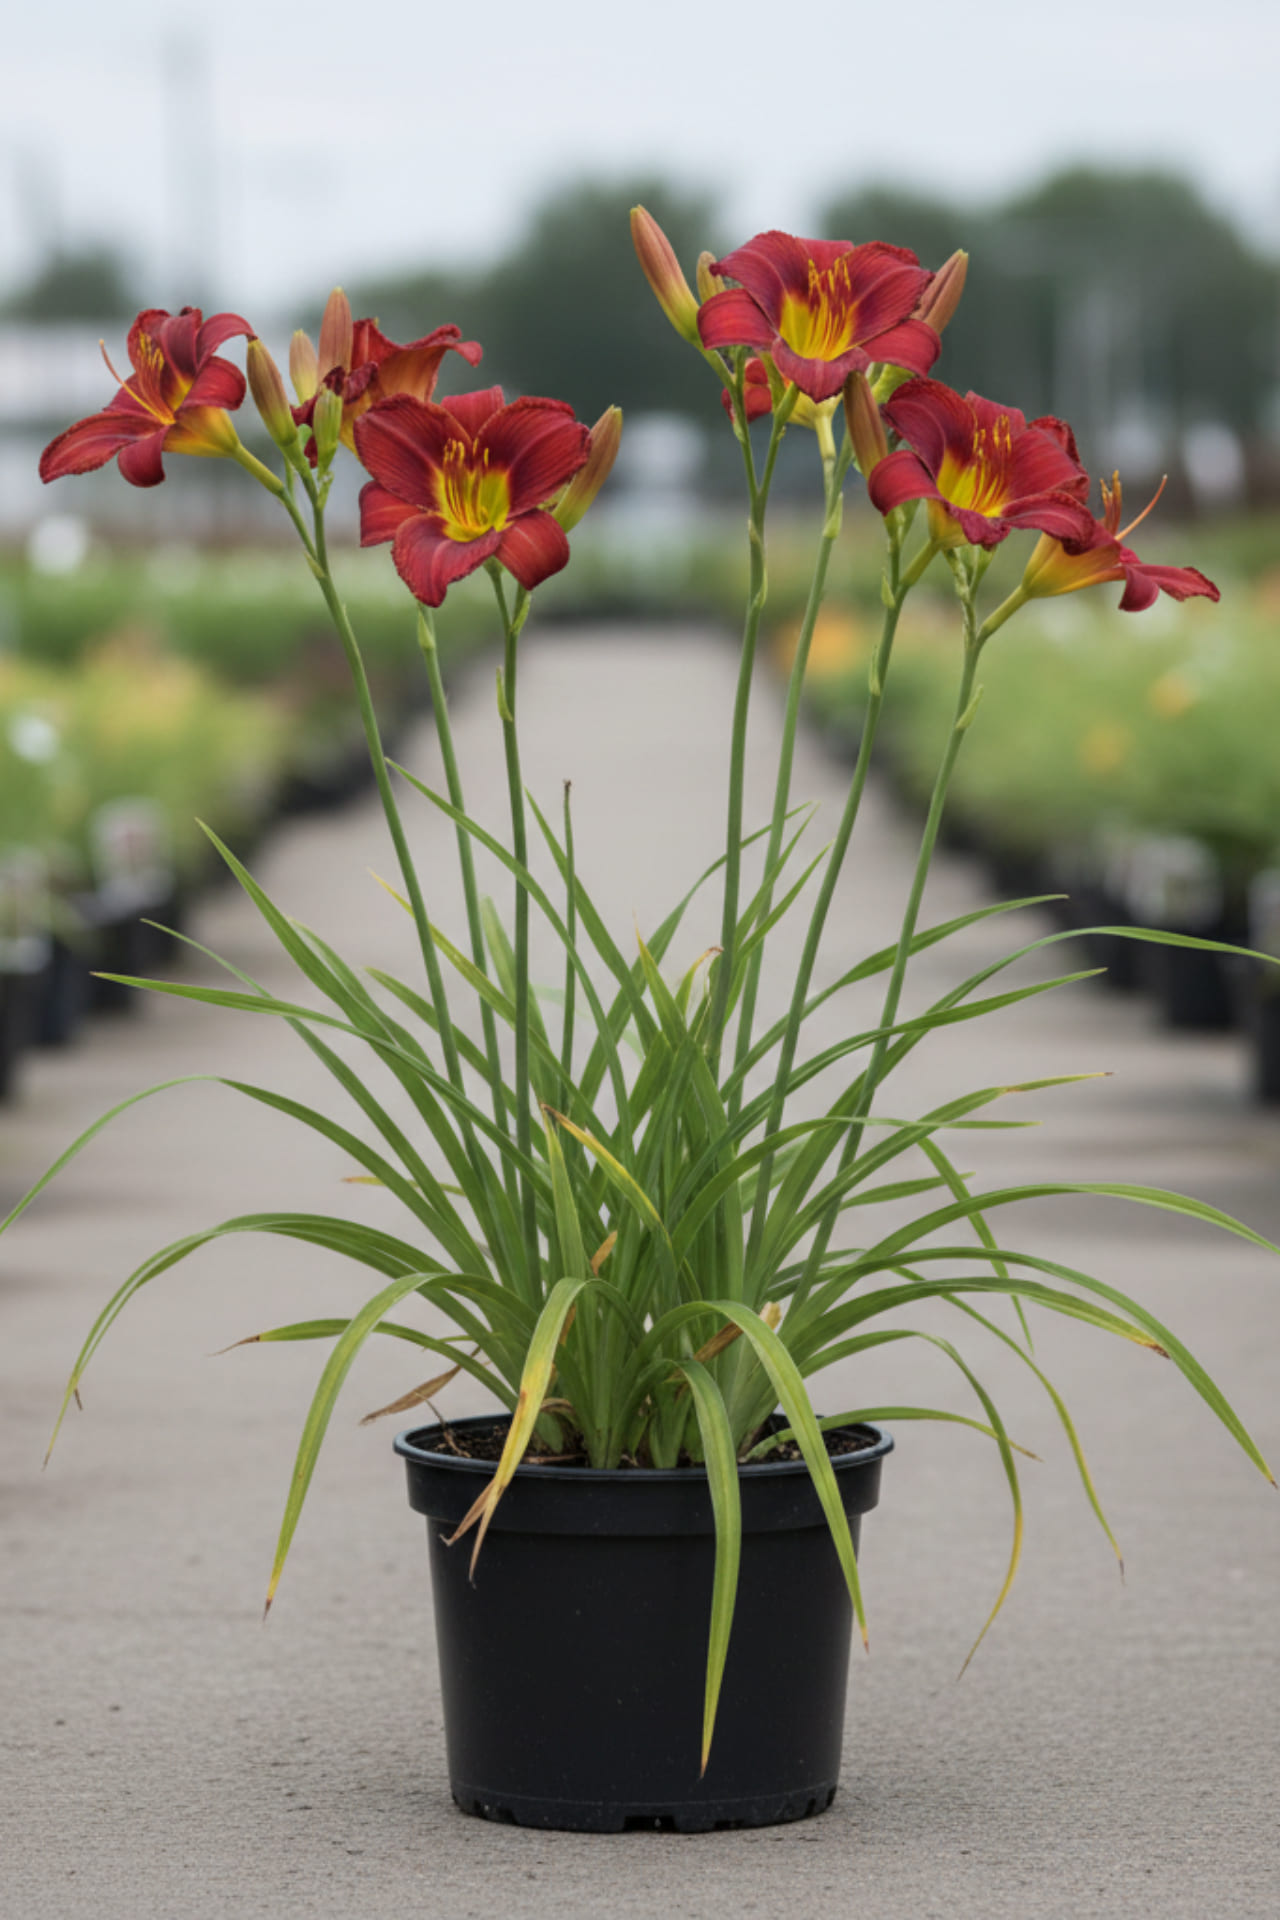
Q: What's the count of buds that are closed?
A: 9